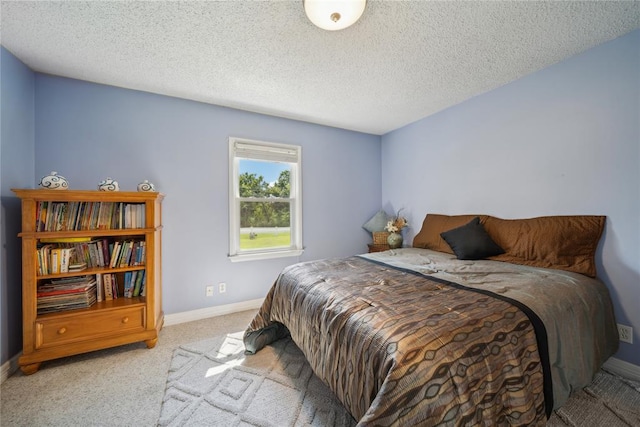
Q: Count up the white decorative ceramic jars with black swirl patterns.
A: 3